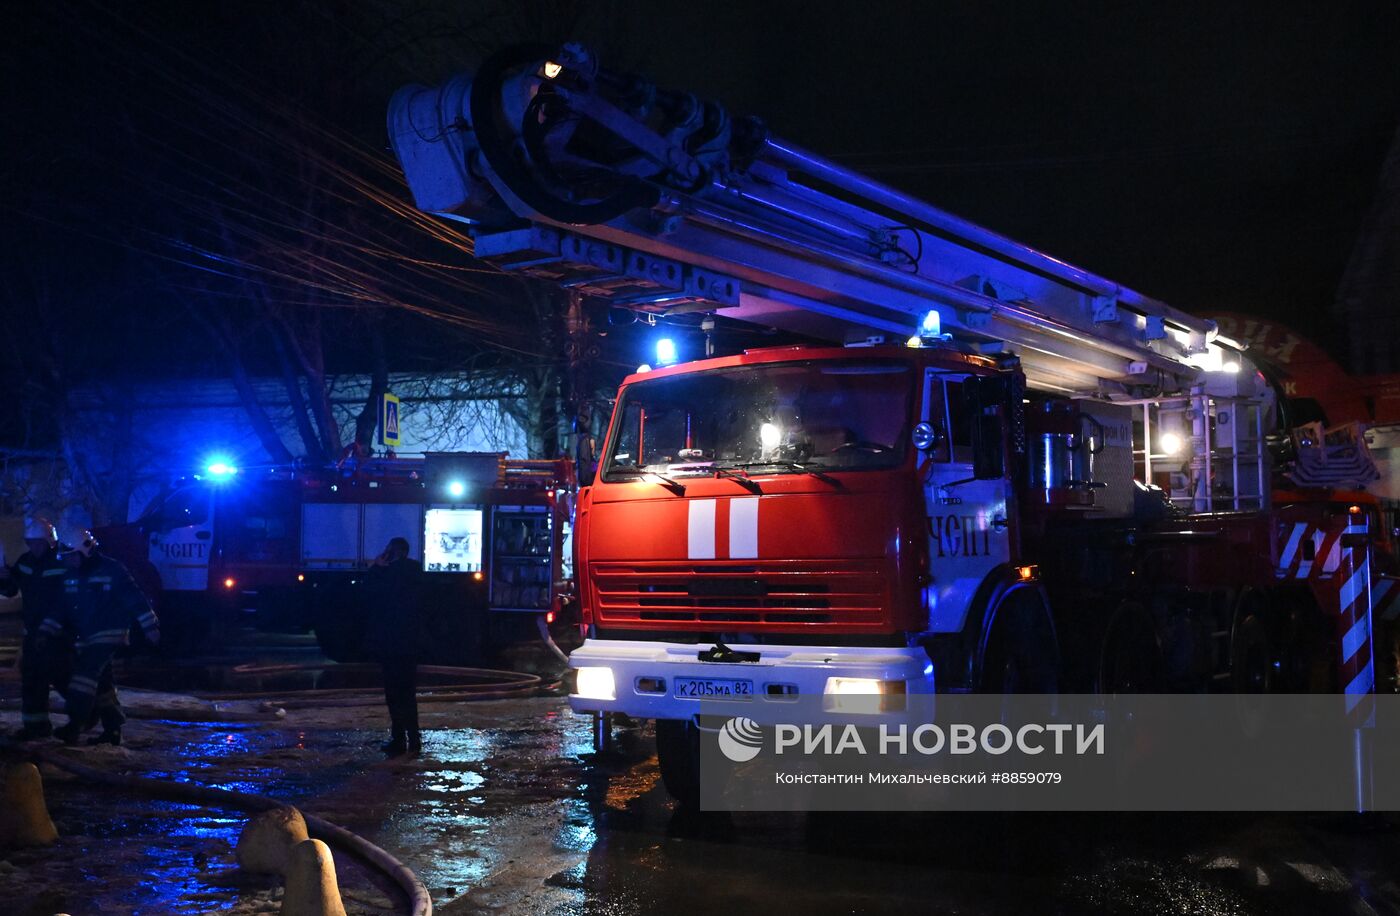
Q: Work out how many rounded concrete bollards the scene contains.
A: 3